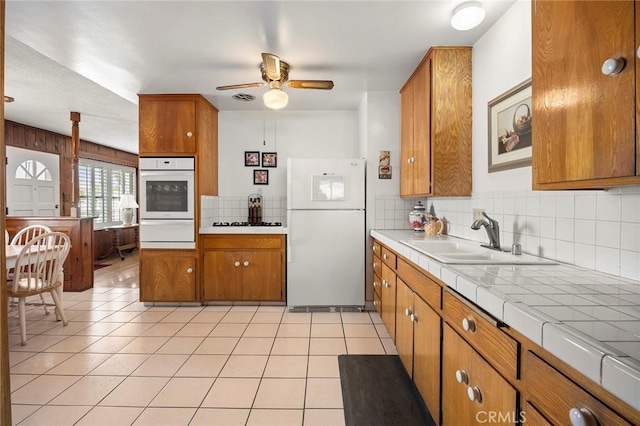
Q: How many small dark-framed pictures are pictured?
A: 3